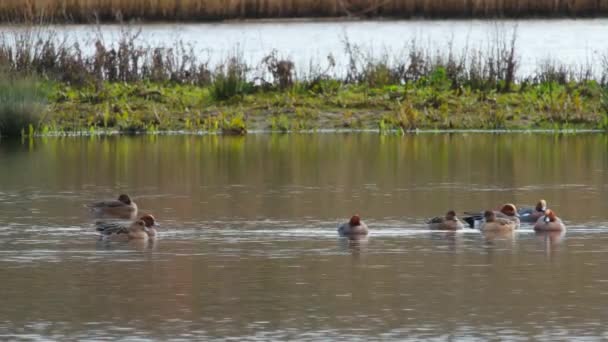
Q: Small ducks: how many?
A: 9